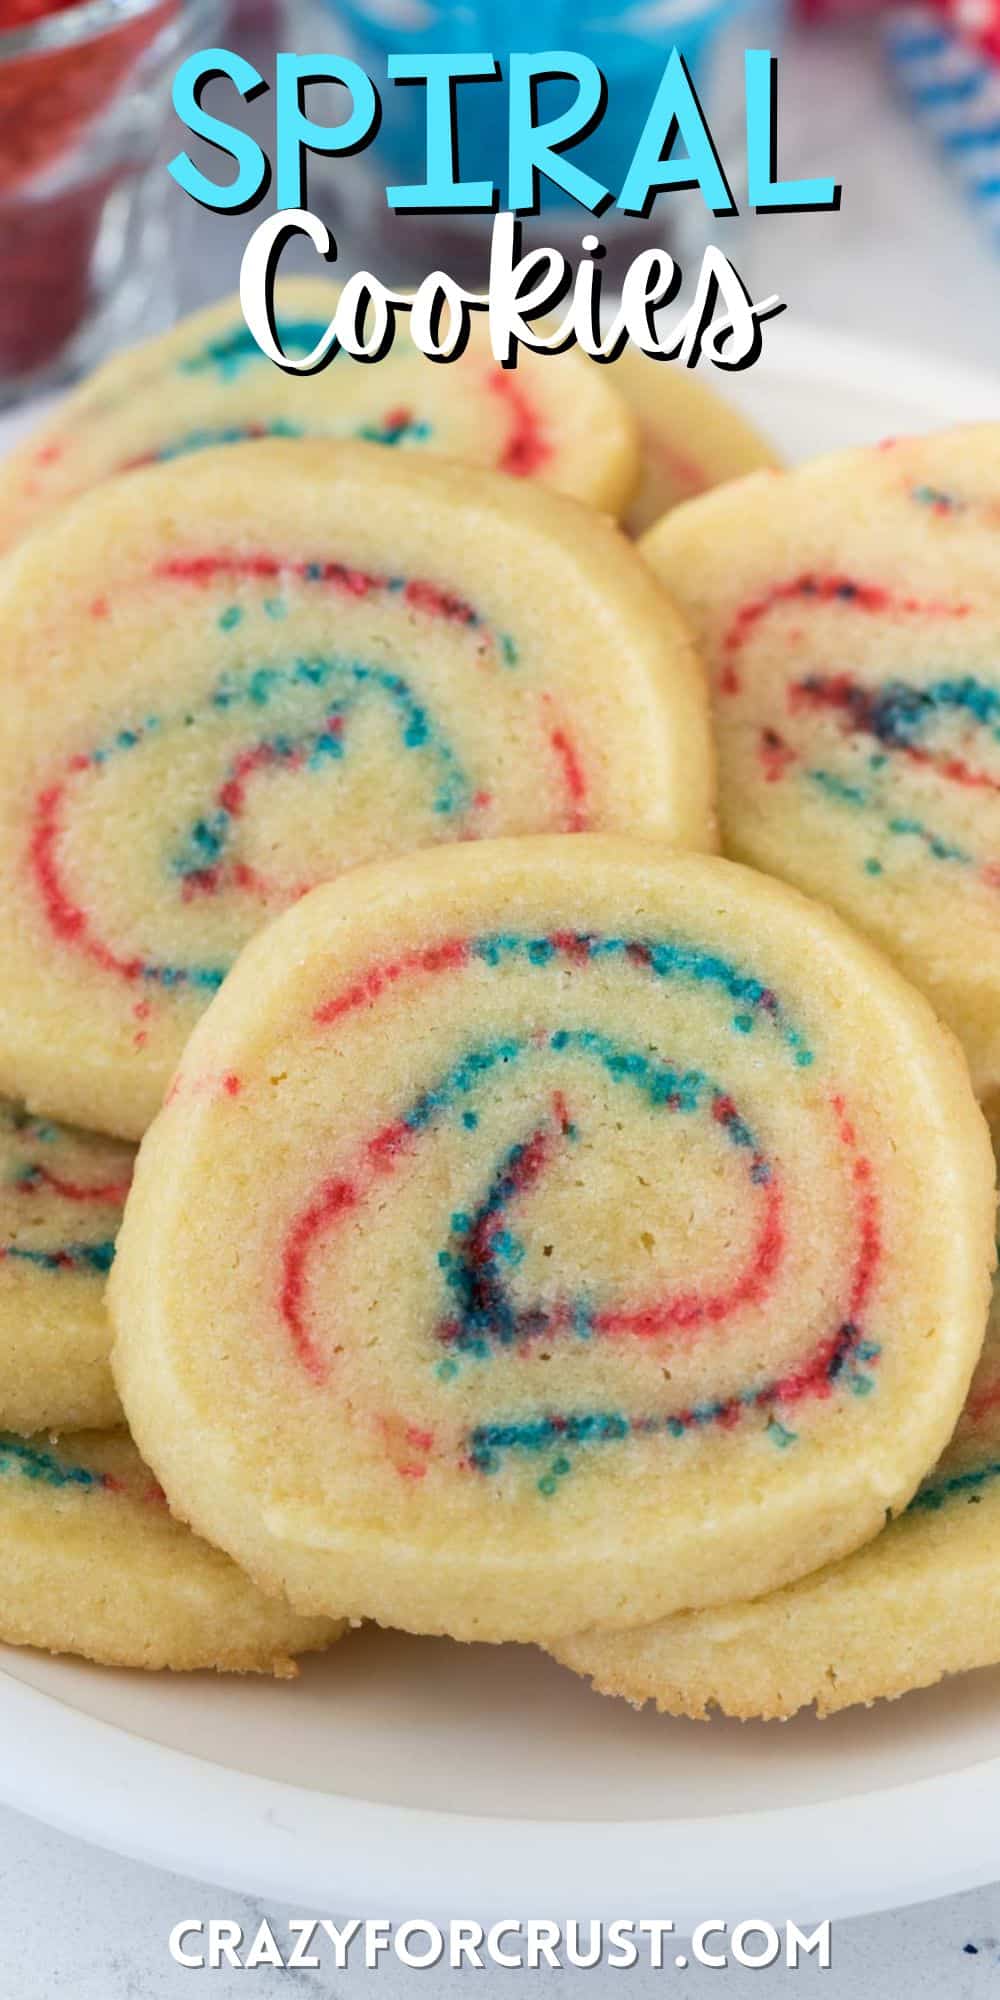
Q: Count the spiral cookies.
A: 8